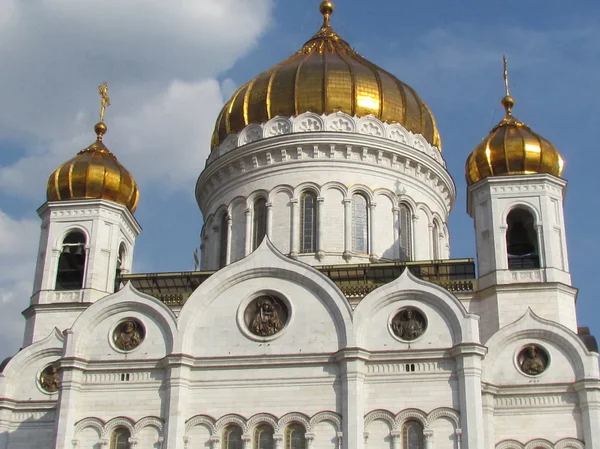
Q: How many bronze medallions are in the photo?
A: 5